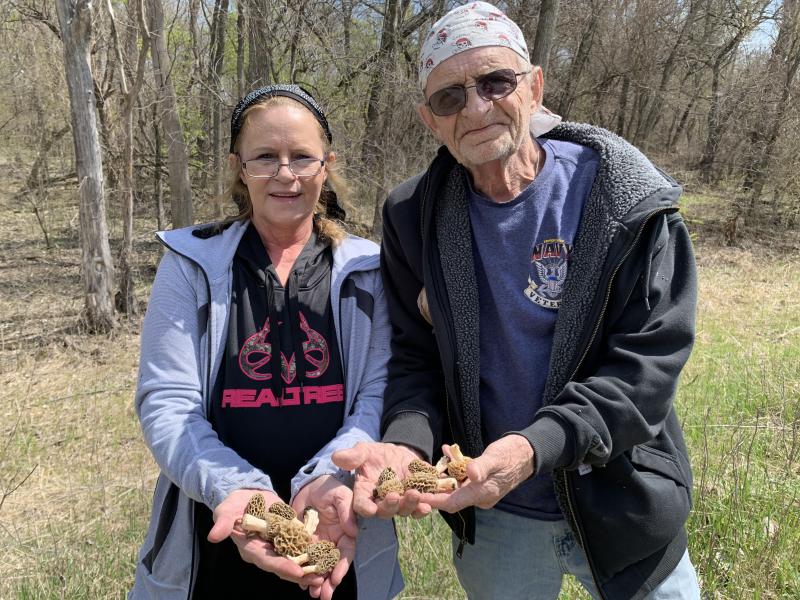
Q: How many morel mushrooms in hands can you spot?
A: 11